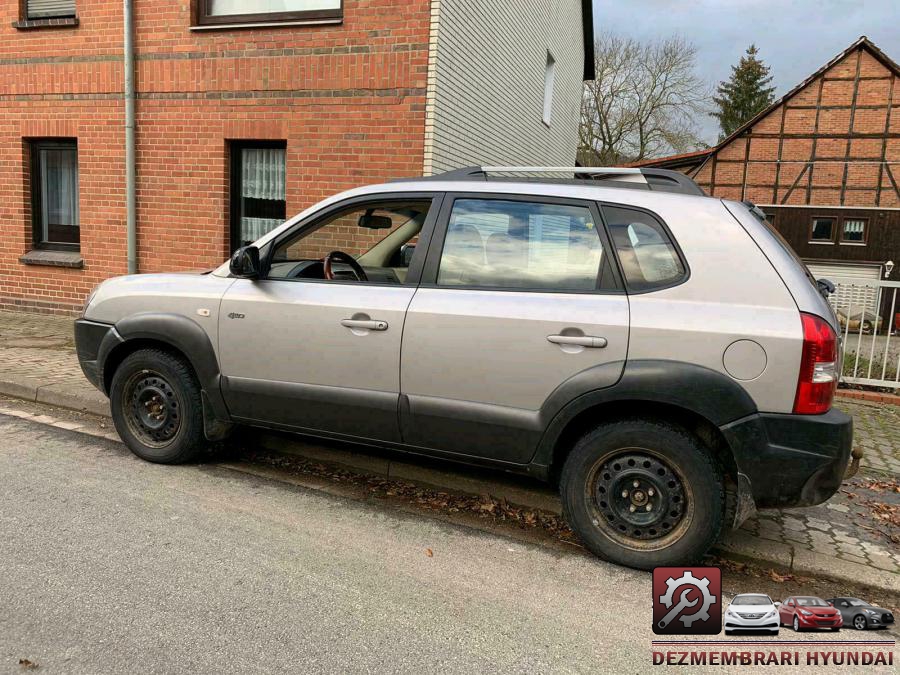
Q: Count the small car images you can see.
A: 3